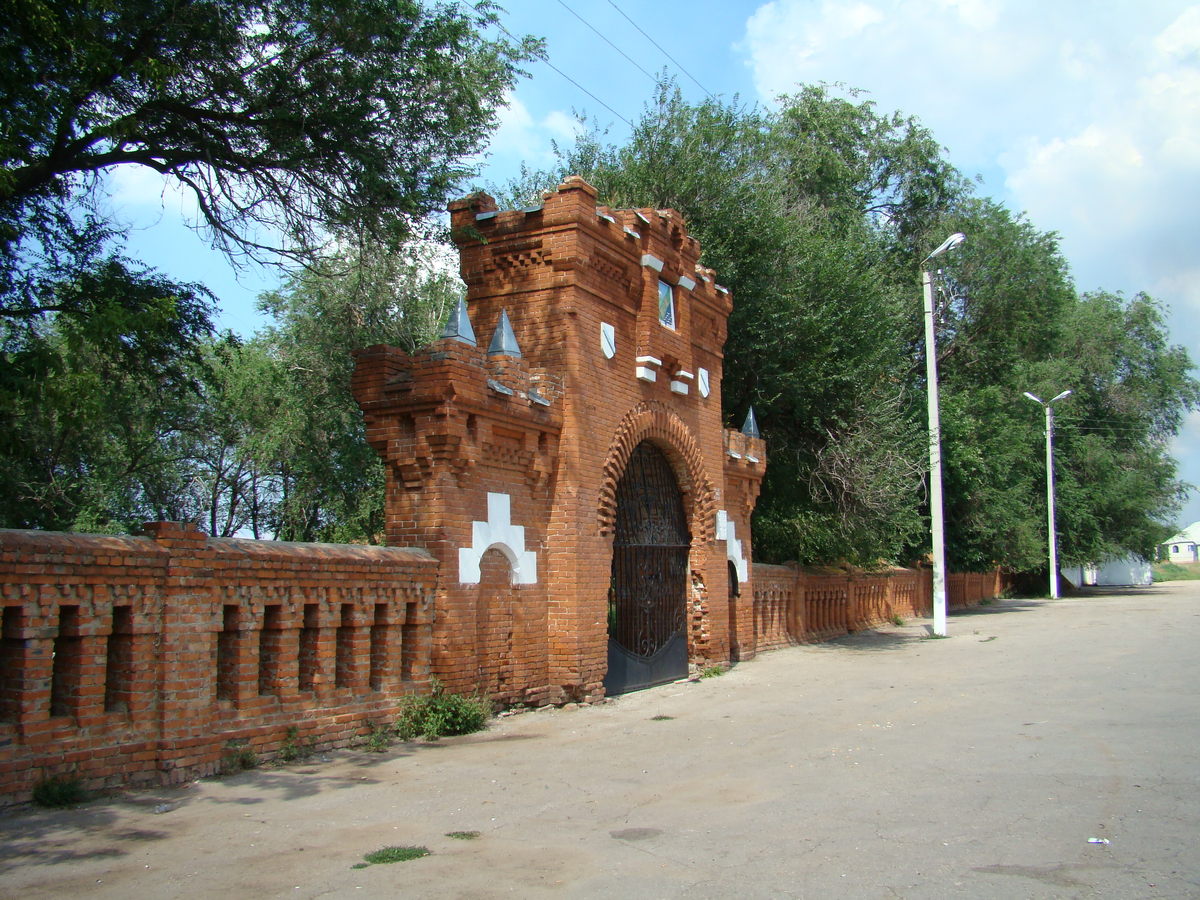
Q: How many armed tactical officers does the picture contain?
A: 0